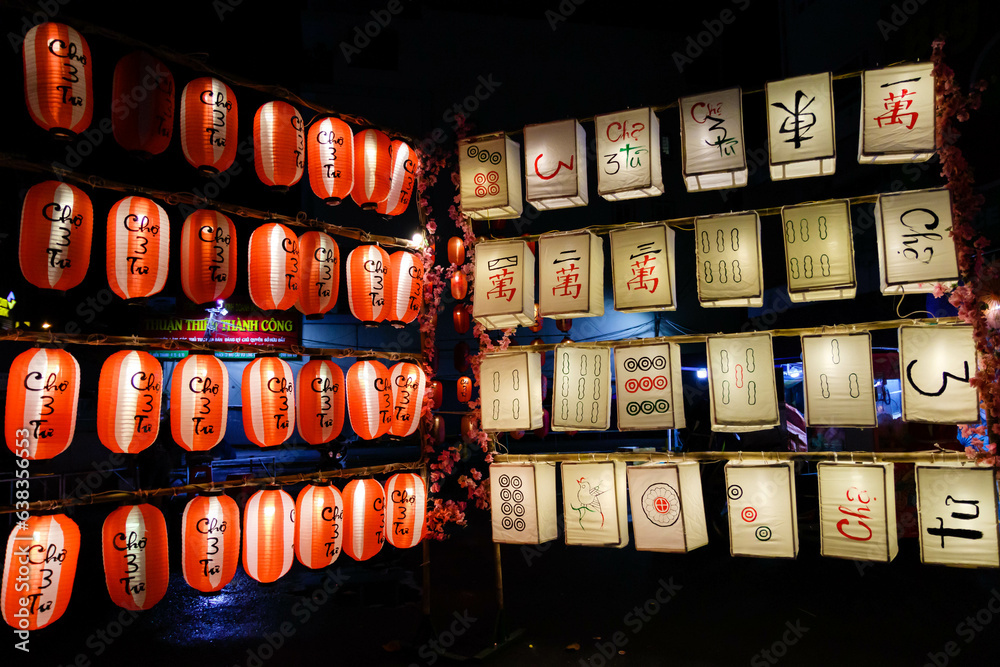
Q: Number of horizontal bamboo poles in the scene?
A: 8